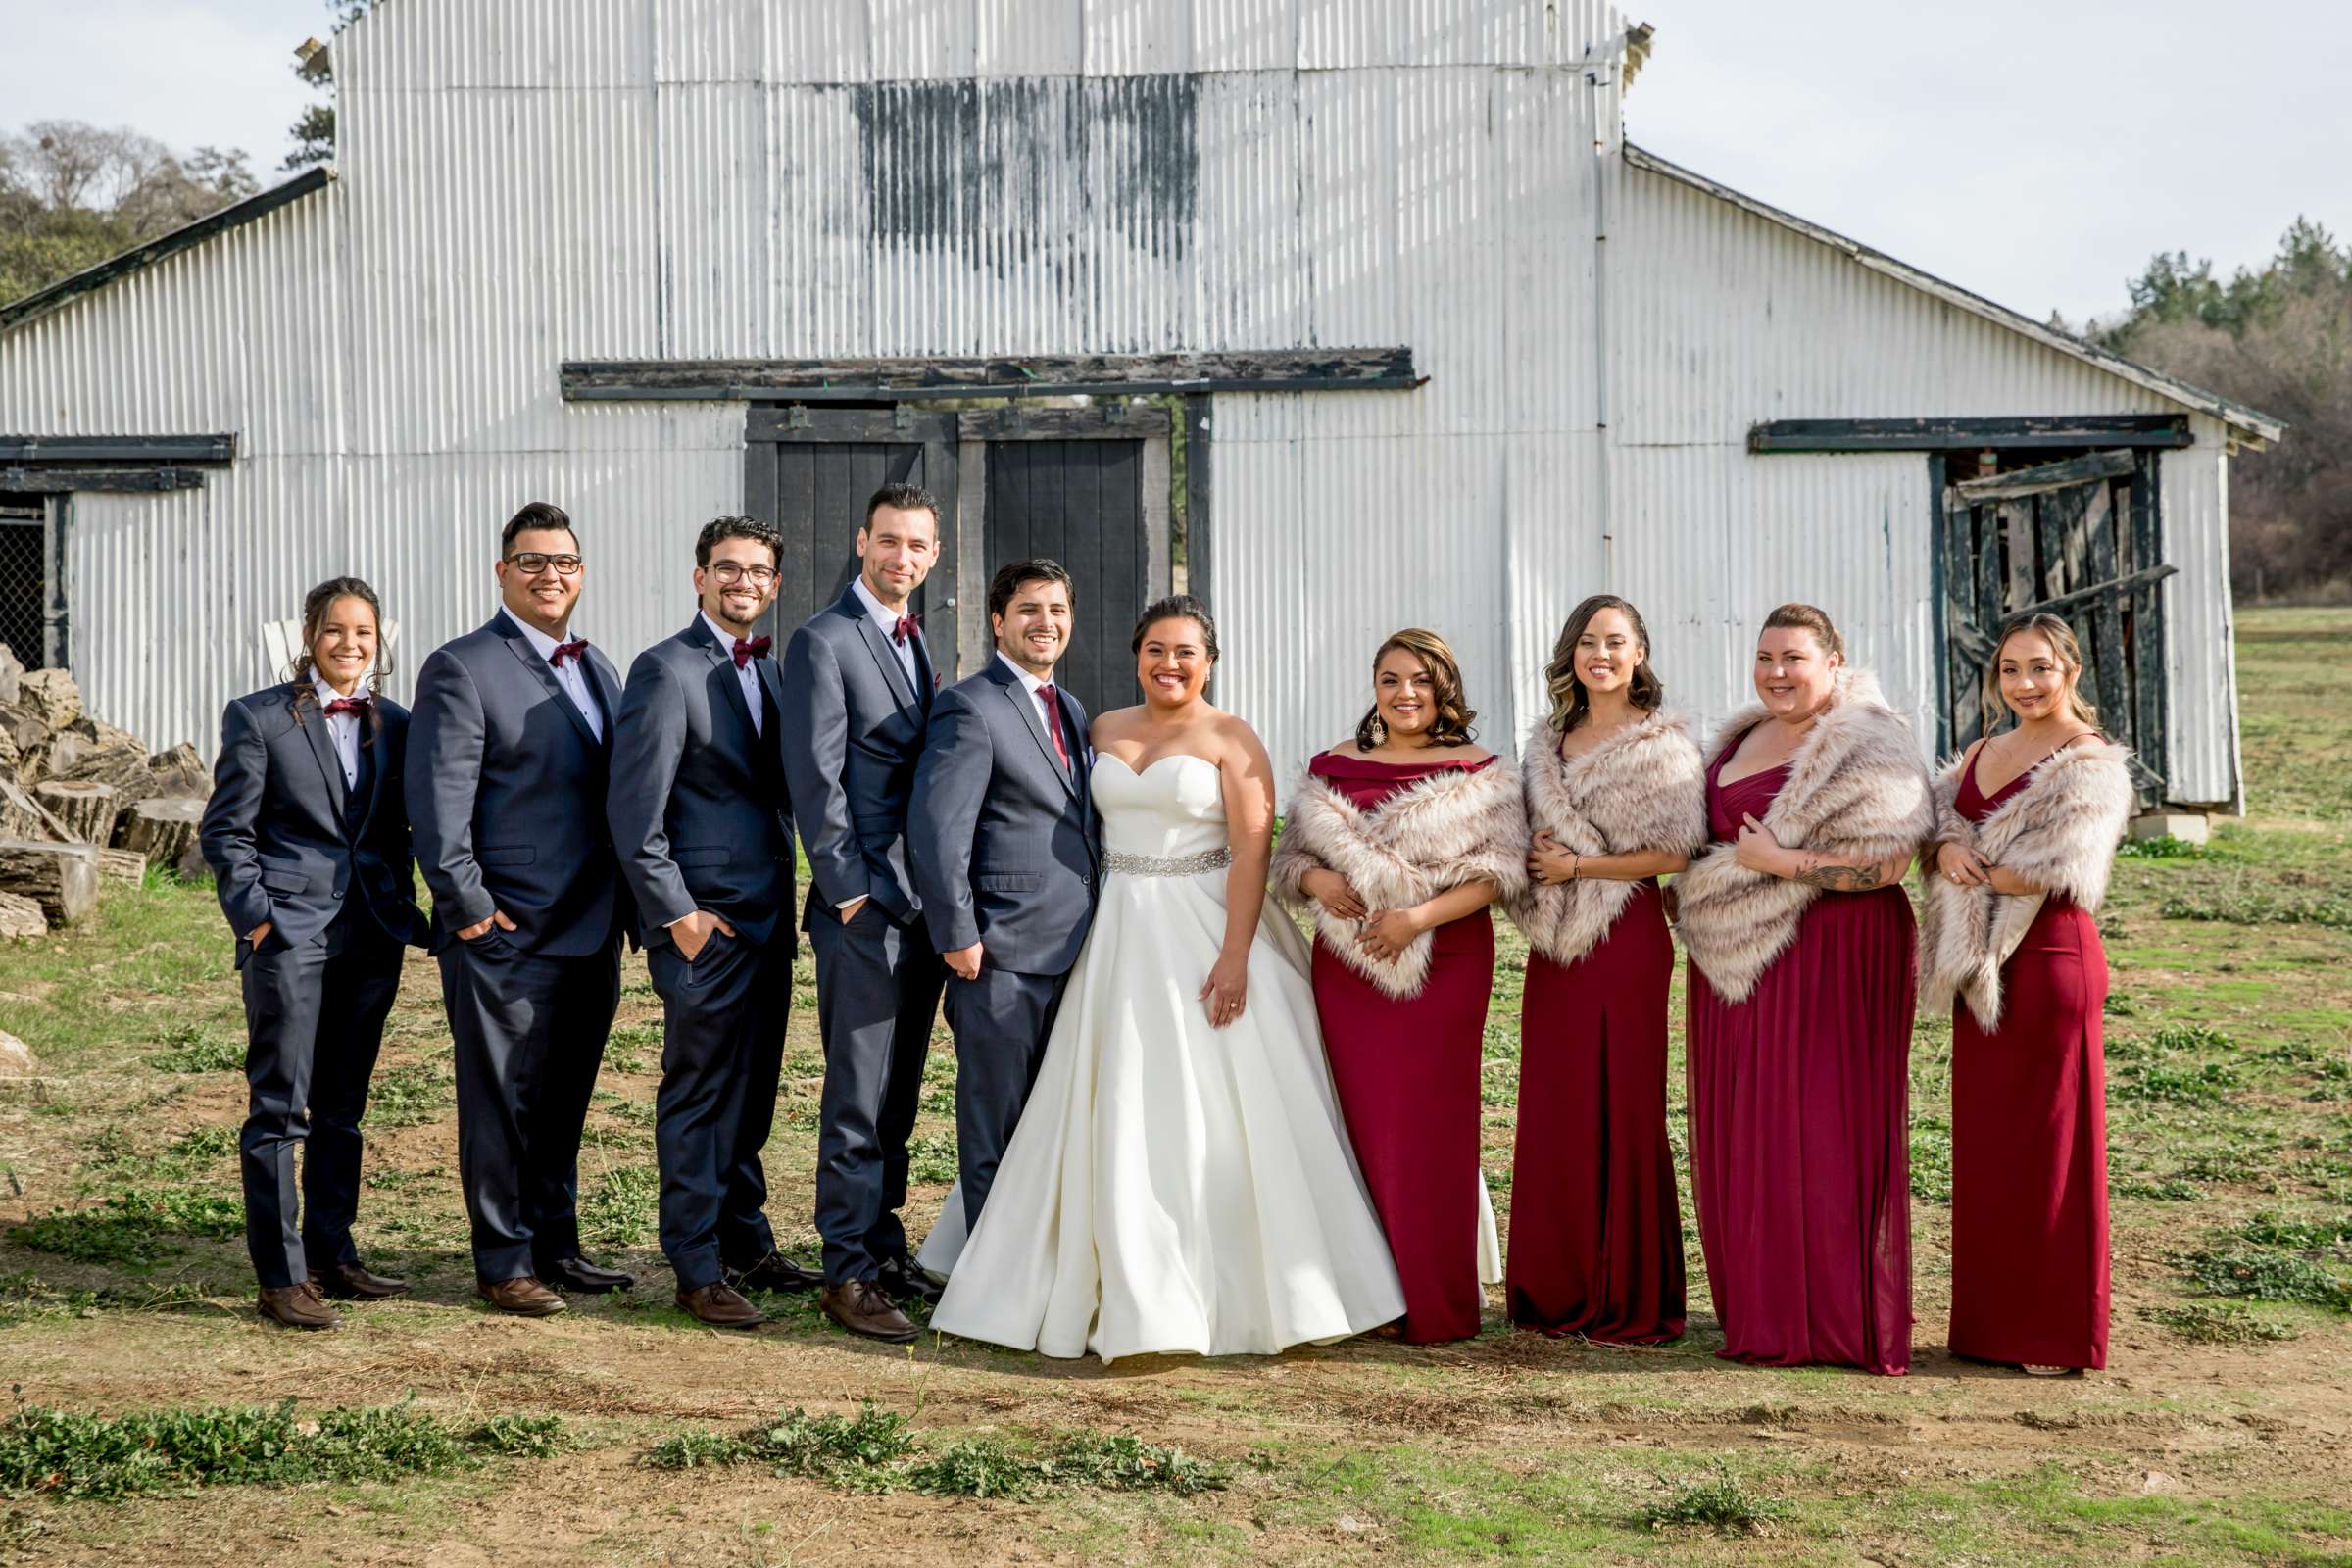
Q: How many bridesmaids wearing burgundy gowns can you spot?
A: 4